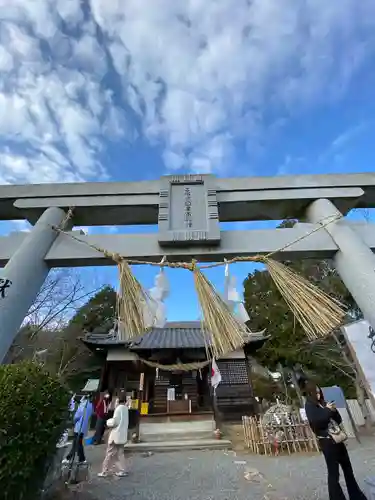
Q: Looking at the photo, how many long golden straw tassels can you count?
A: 3